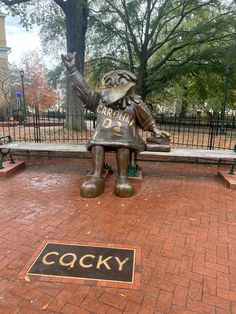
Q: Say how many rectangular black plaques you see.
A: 1